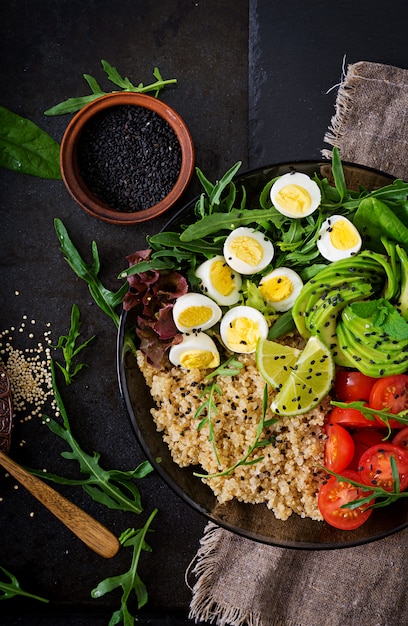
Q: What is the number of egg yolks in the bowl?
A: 8